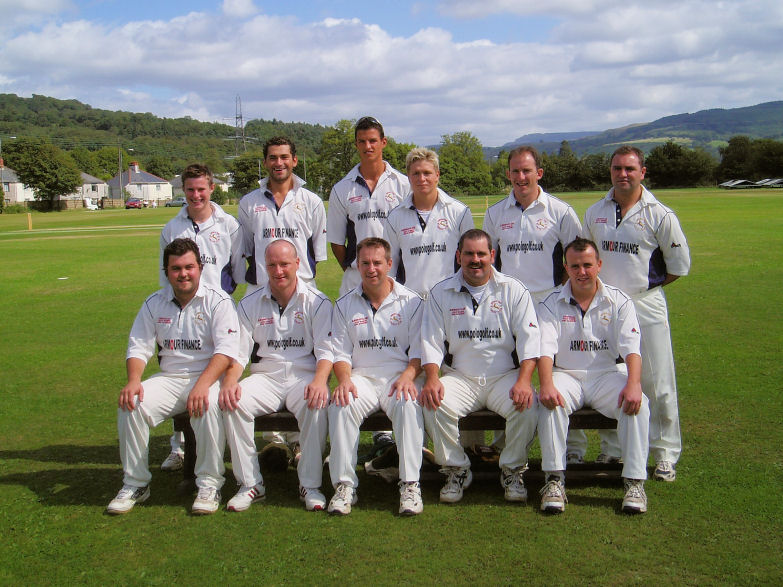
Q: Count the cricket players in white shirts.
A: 11